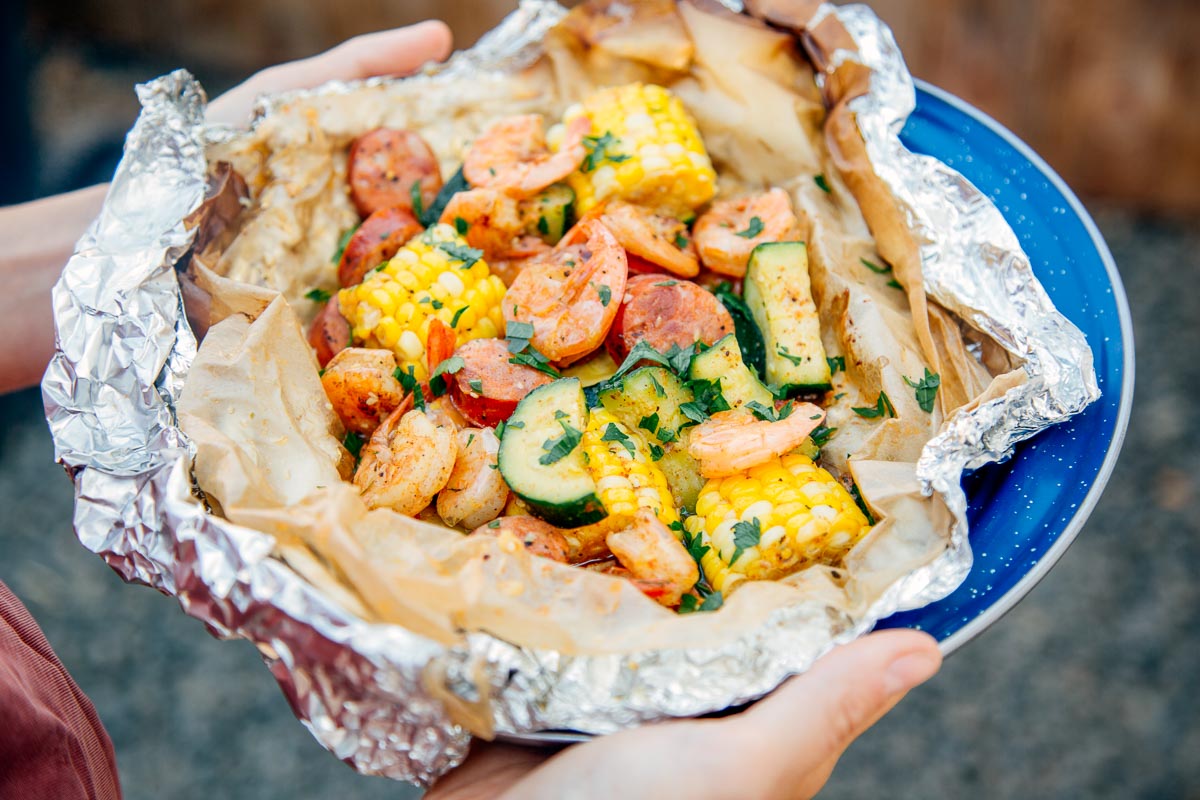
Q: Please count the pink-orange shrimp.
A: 10